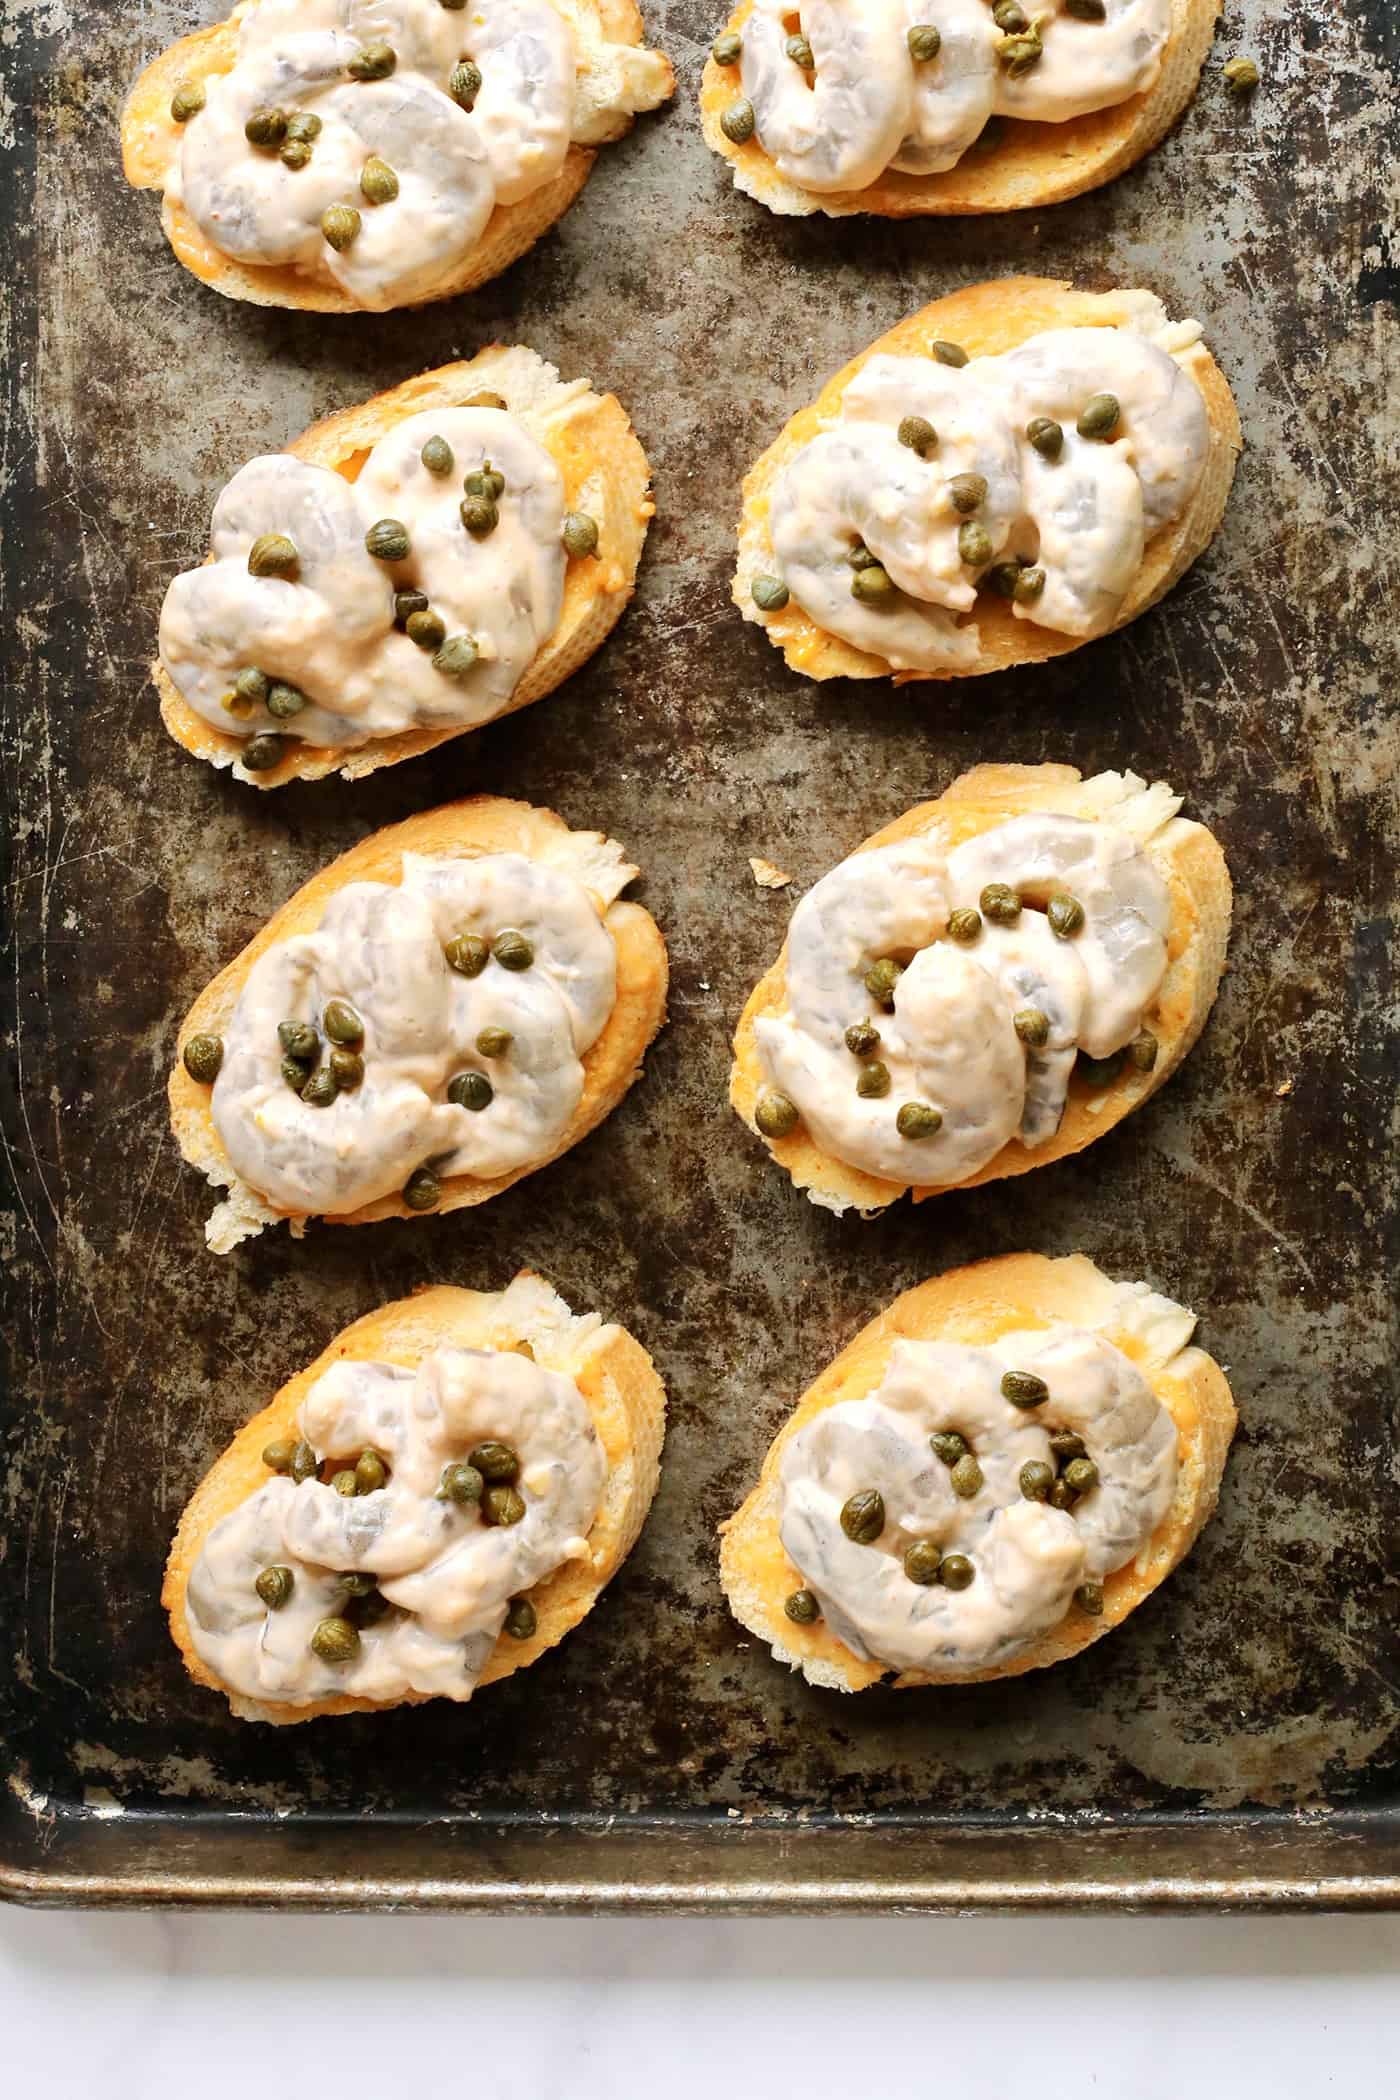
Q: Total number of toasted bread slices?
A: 8